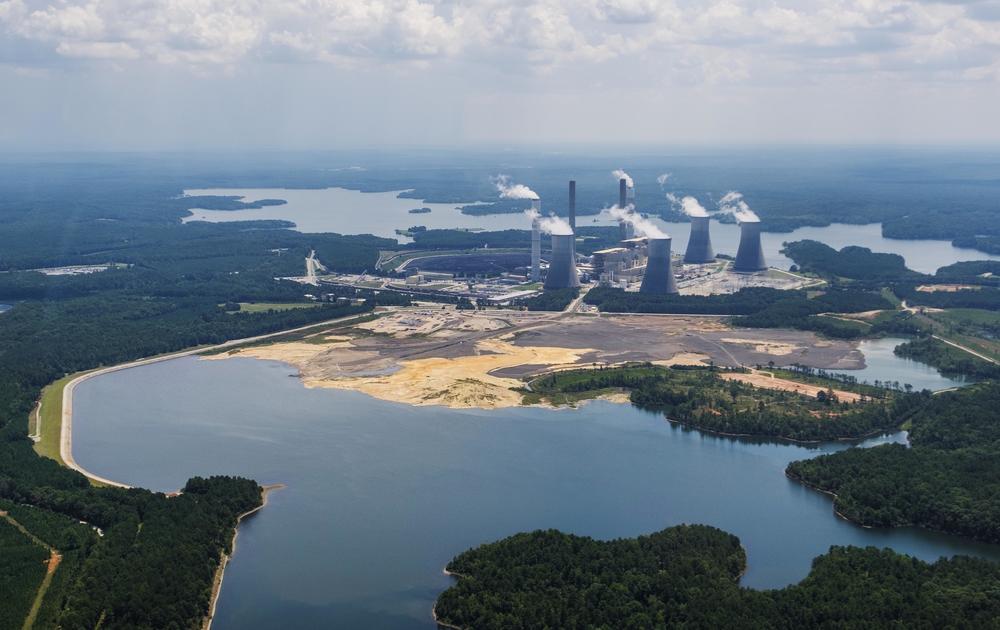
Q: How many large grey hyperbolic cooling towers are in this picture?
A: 4